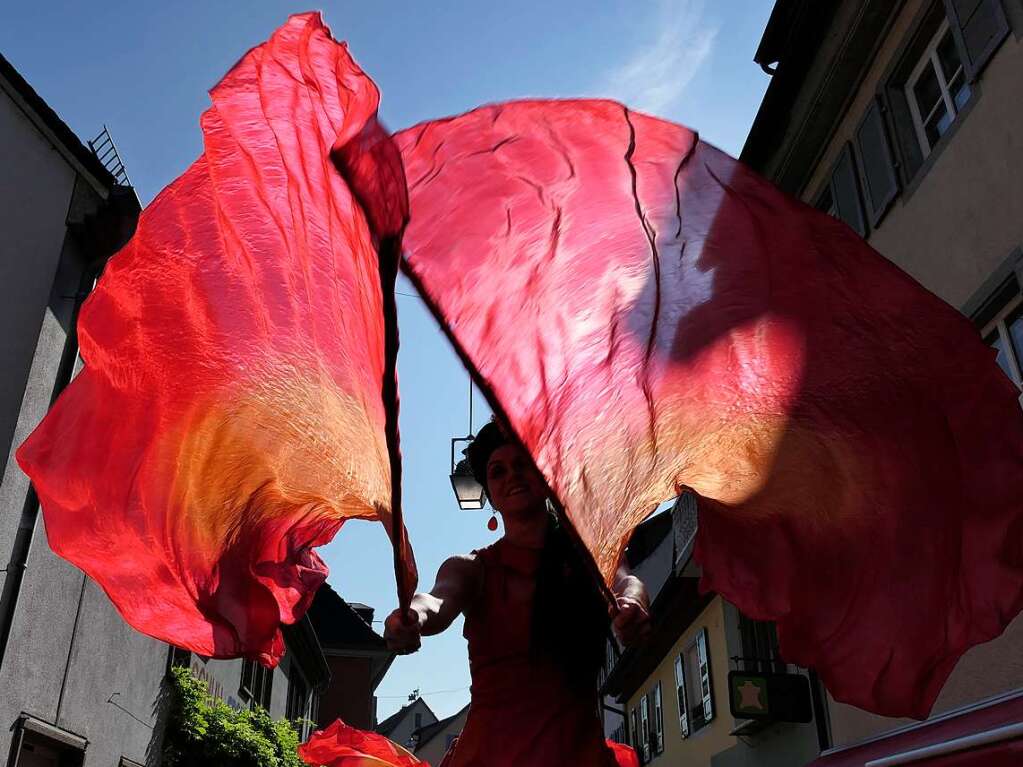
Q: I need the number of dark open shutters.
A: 3